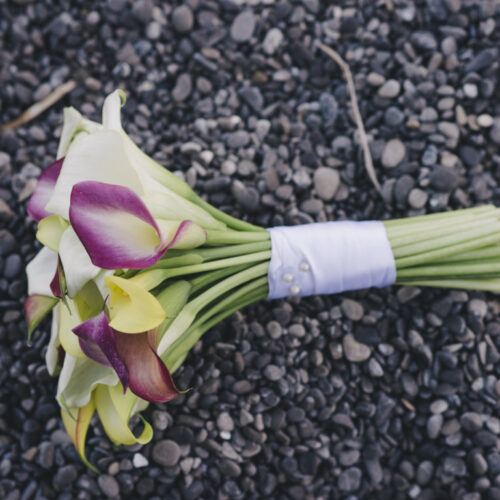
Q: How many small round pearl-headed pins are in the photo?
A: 3